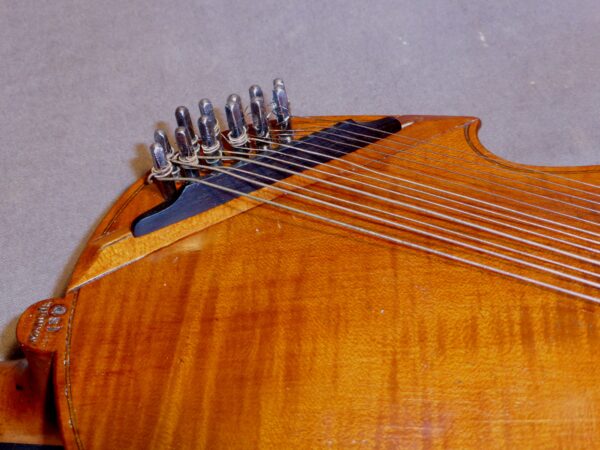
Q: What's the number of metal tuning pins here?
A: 12